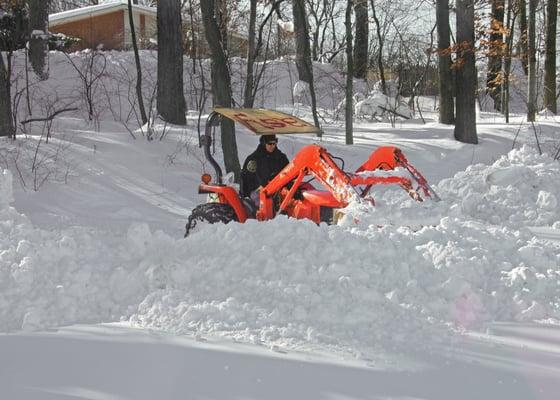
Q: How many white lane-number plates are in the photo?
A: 0